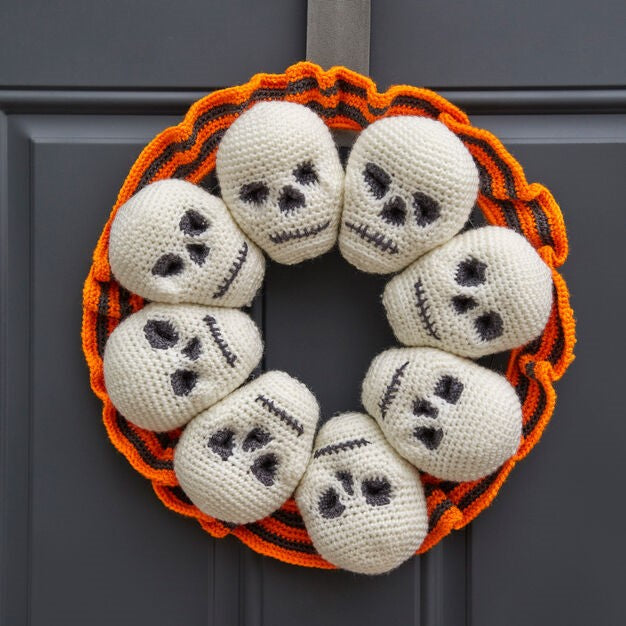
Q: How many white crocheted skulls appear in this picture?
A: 8